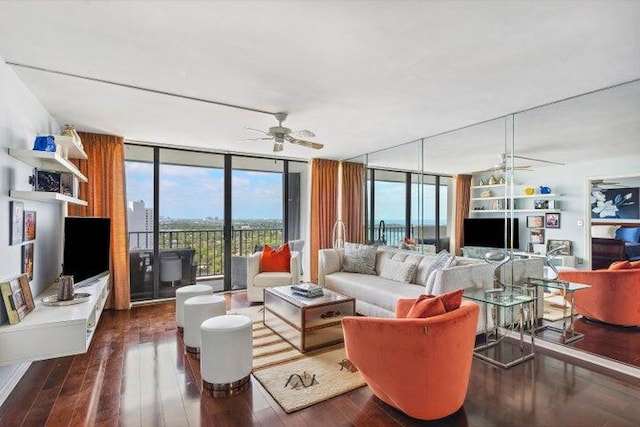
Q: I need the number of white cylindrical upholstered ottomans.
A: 3